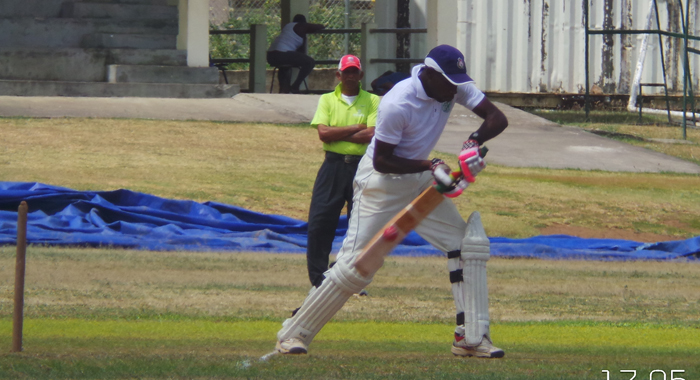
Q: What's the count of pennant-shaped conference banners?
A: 0